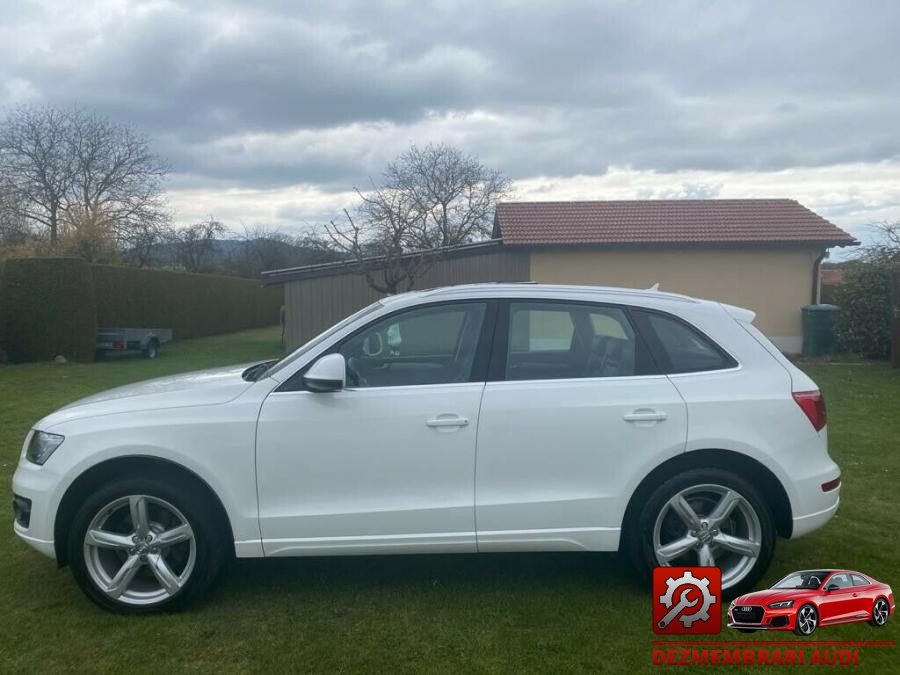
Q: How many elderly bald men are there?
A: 0